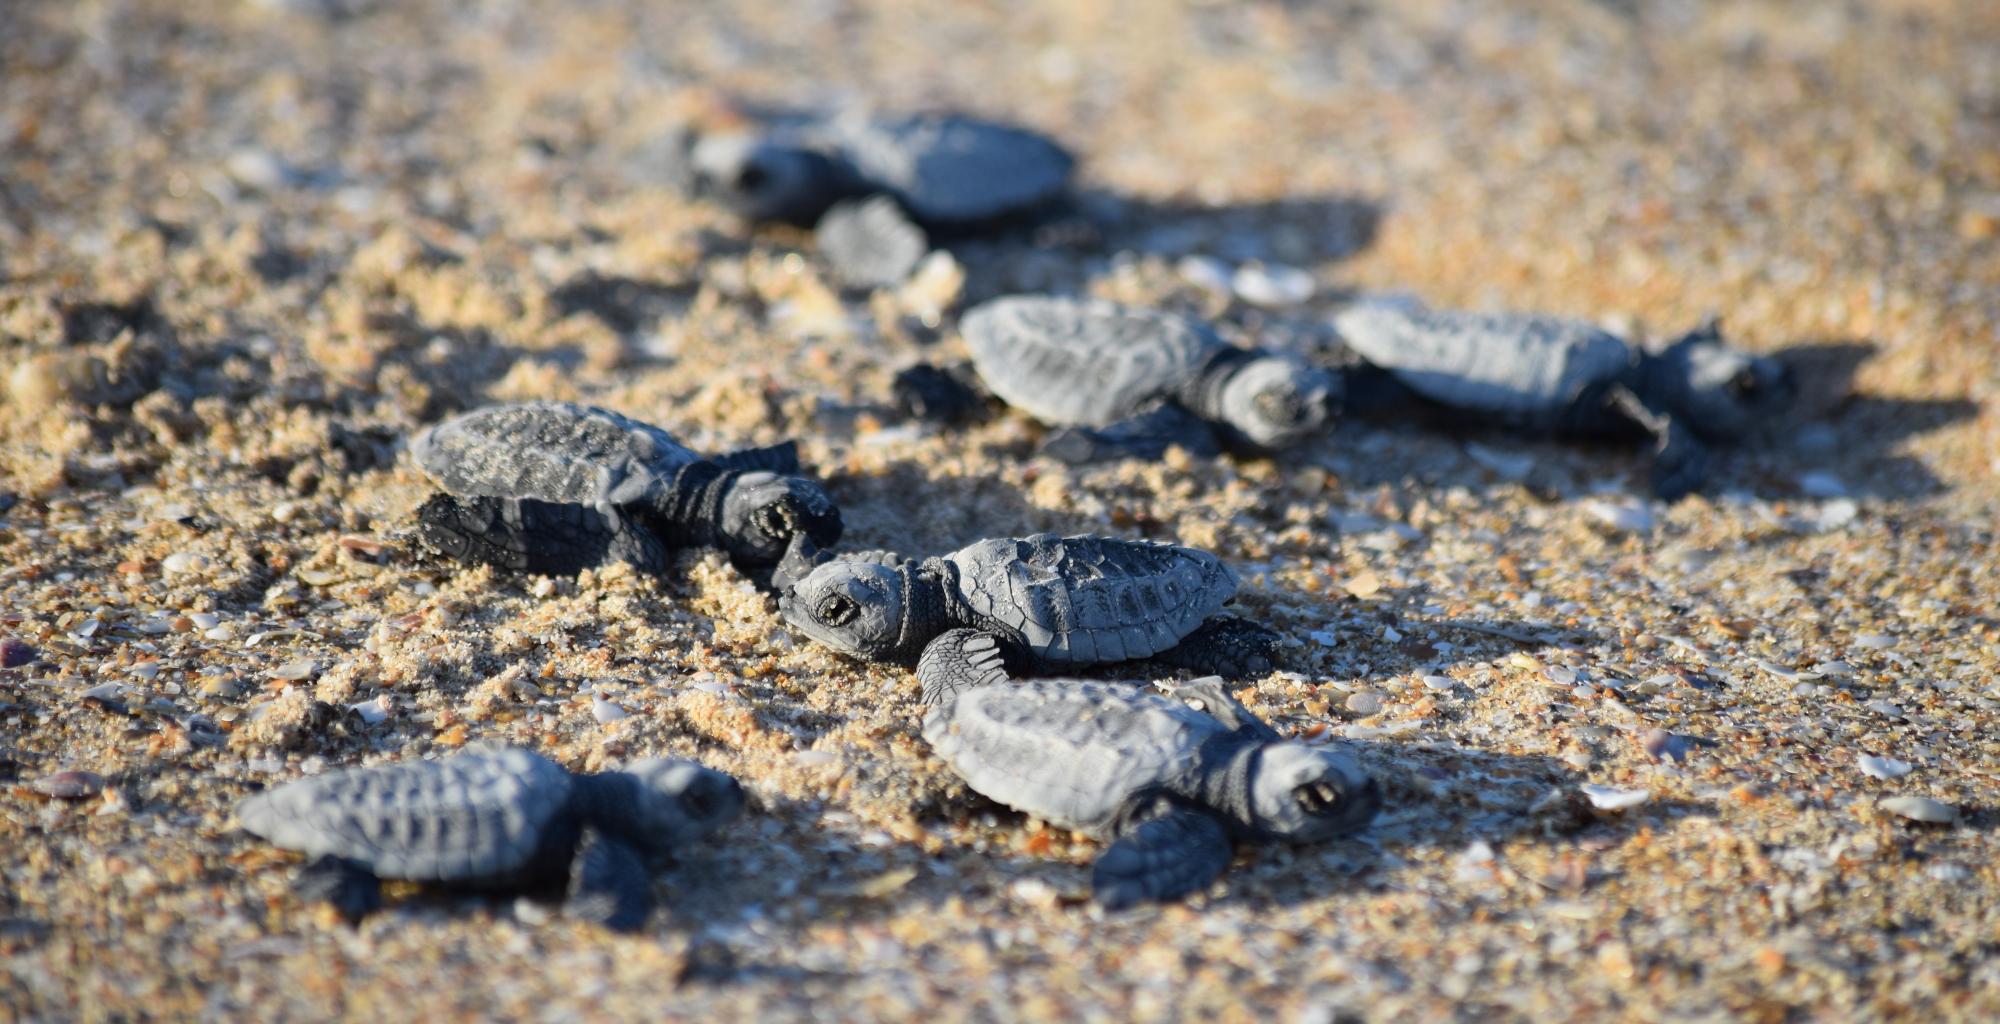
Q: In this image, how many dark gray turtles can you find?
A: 7